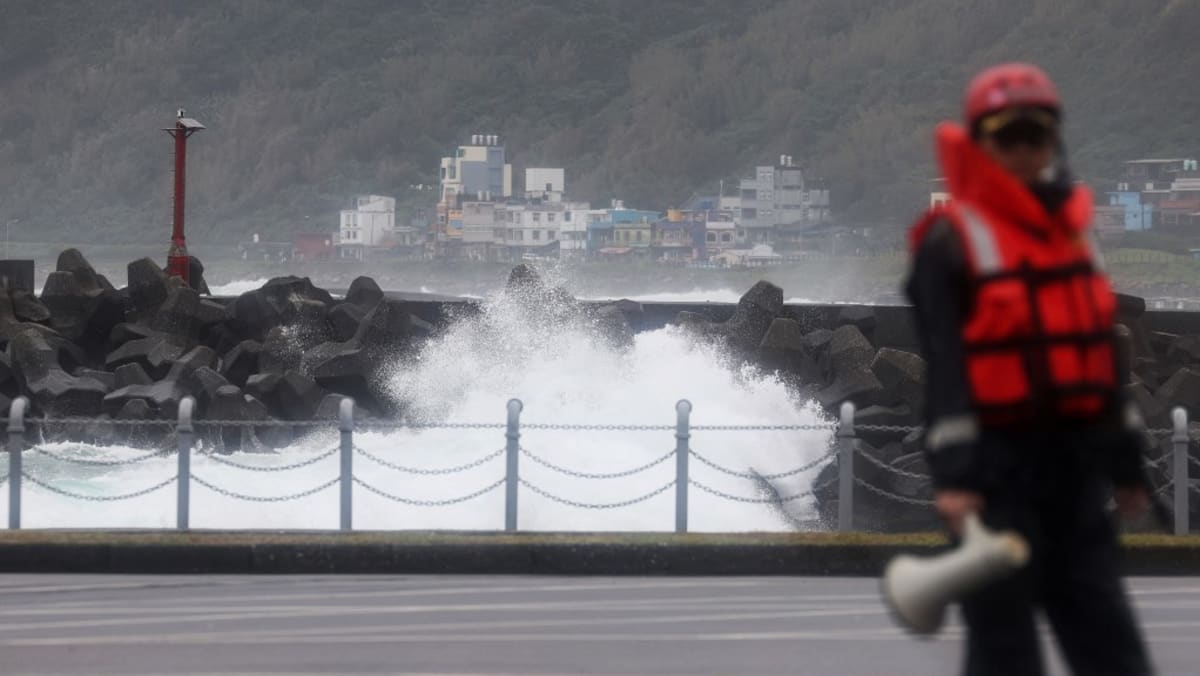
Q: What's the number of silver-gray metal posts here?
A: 7